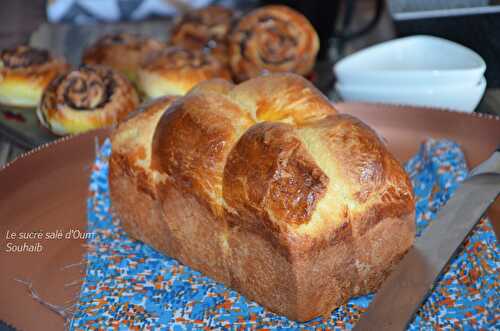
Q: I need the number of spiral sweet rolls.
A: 6